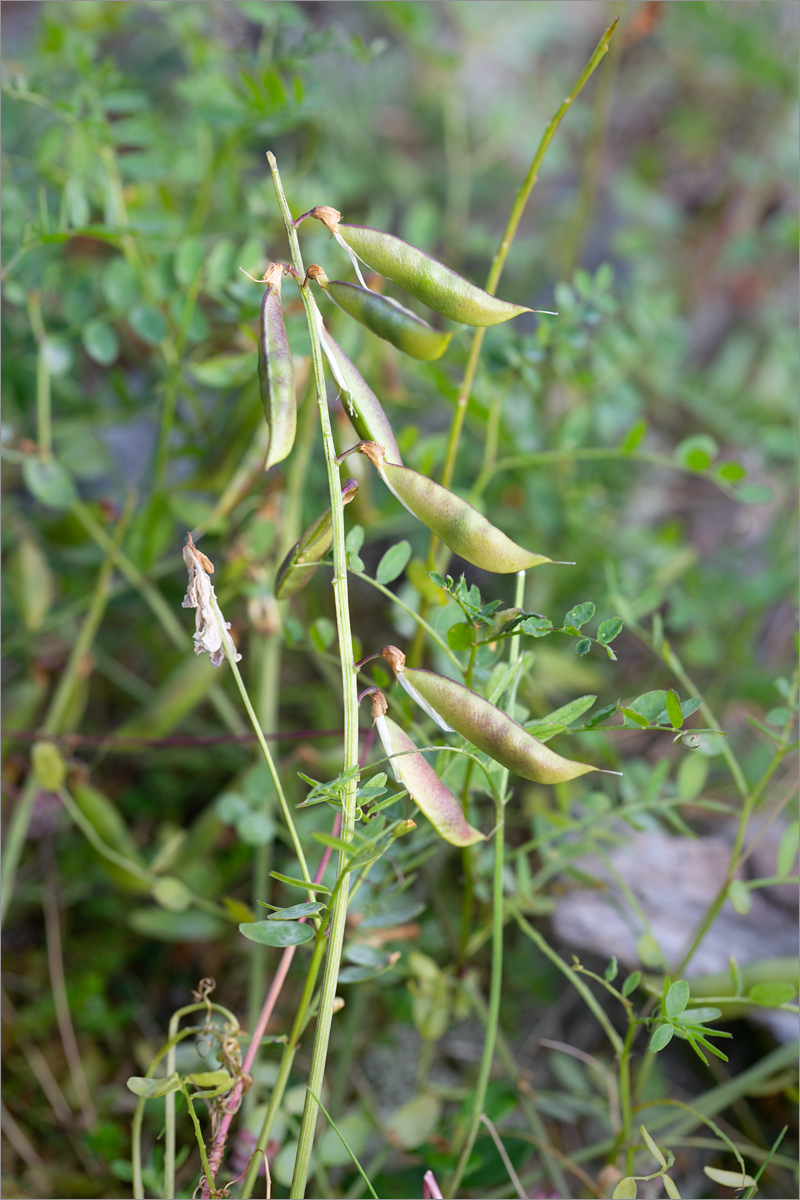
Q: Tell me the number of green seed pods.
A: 8